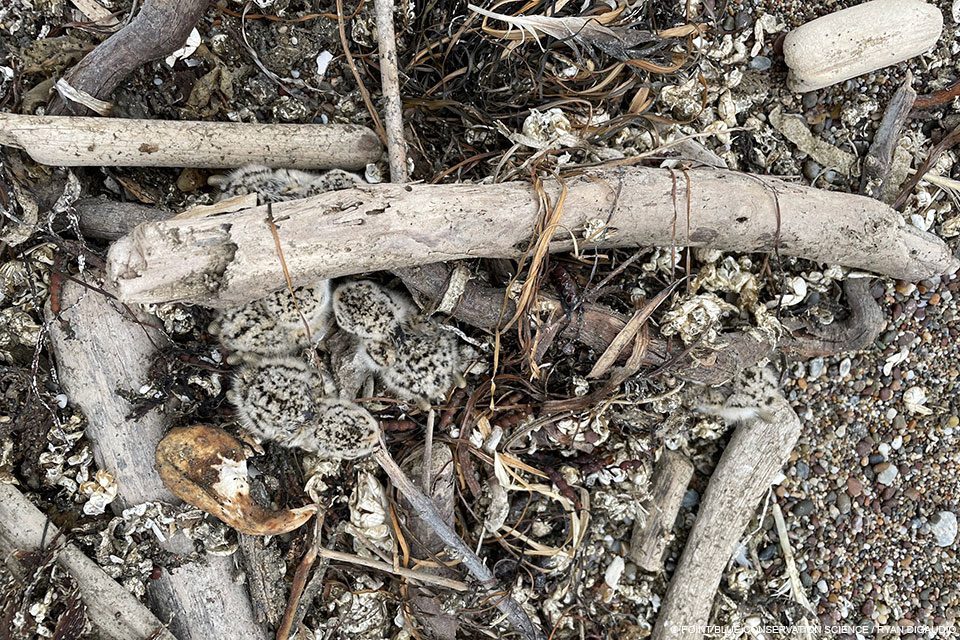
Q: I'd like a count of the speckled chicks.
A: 5